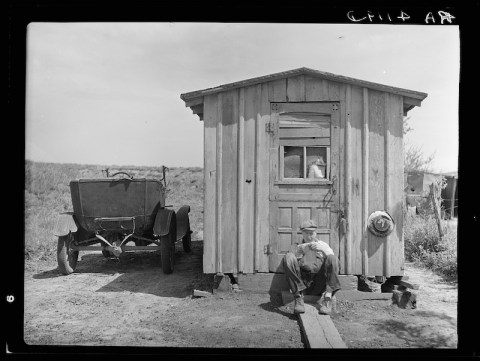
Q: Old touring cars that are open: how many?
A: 1